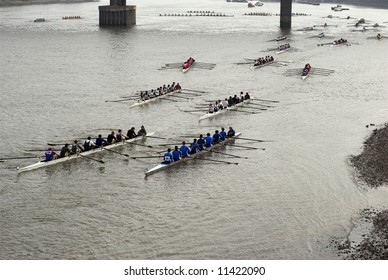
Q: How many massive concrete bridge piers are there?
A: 2